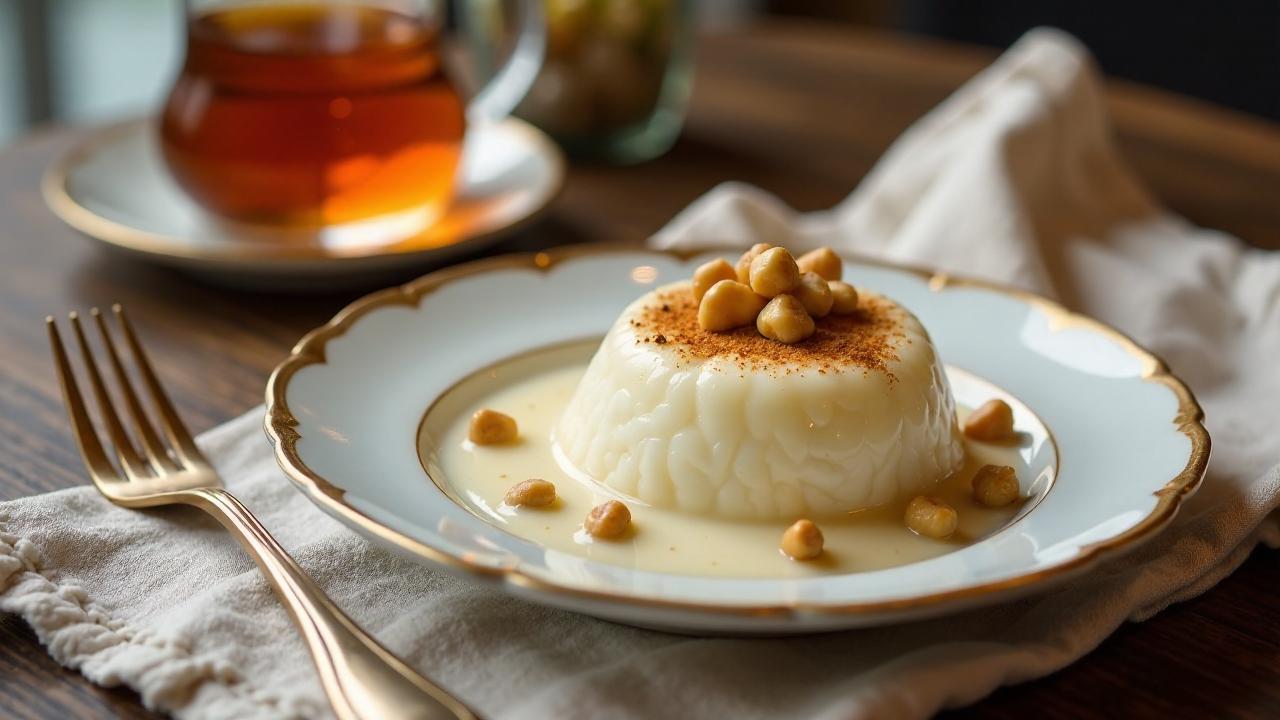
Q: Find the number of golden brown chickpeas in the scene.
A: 15